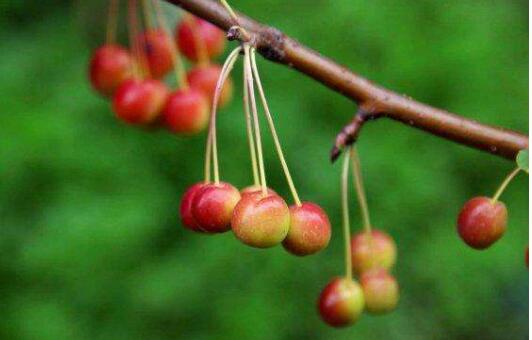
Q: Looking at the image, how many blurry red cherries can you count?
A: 6